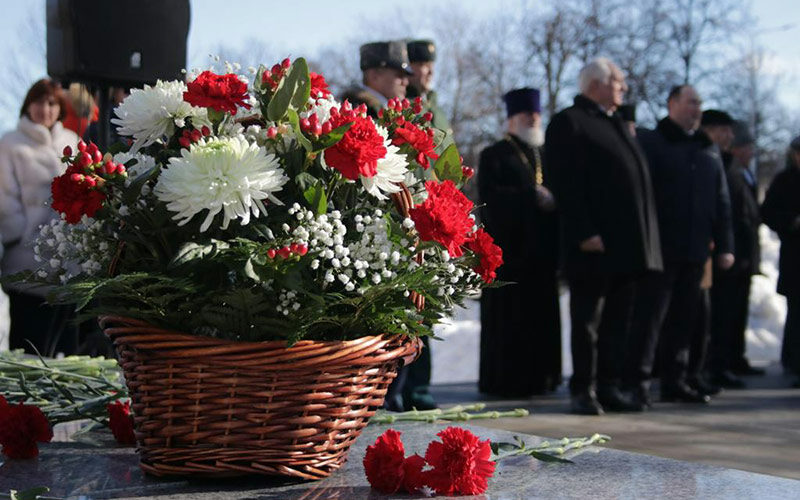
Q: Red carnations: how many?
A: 11